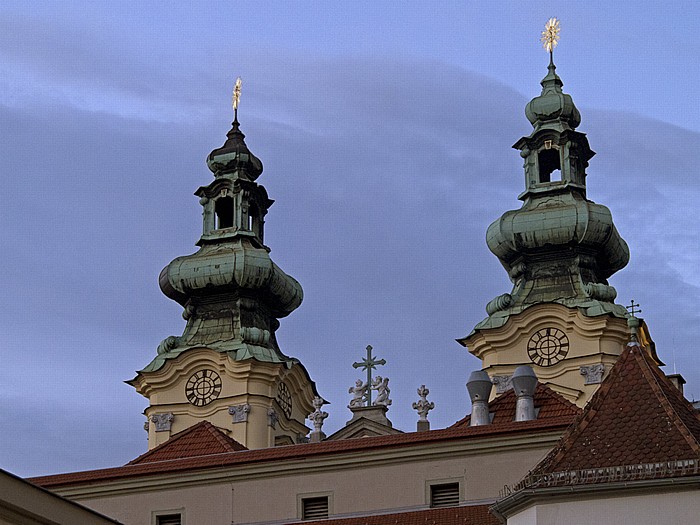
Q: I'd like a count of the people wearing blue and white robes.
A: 0